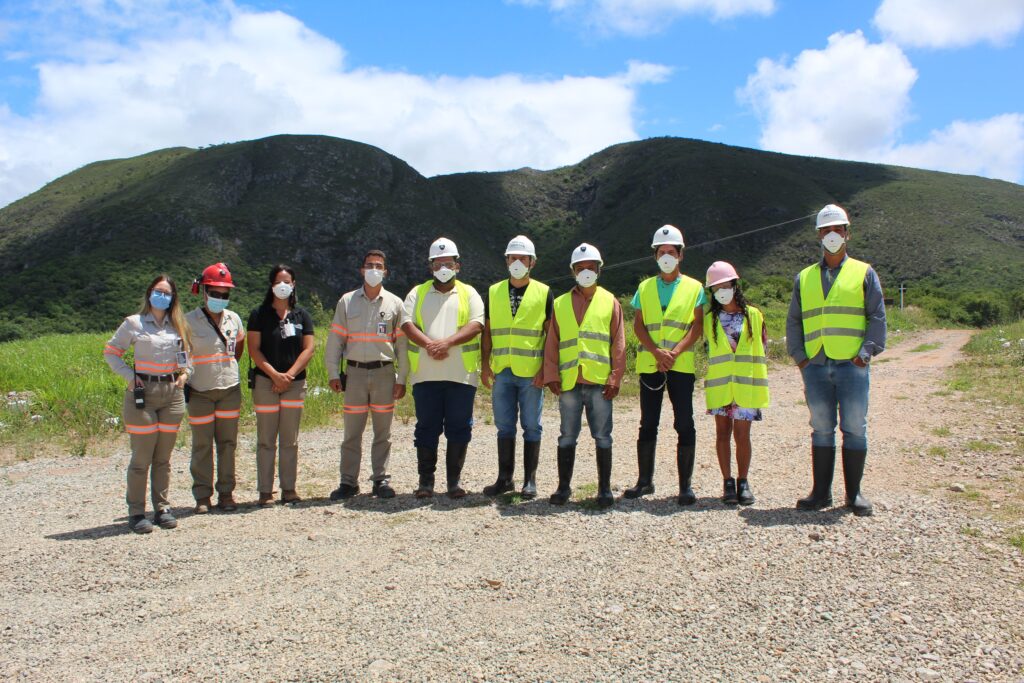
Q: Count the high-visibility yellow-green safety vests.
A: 6